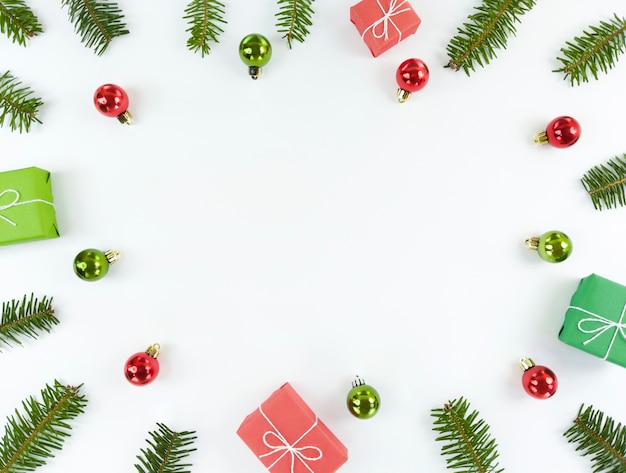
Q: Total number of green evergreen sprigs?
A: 13